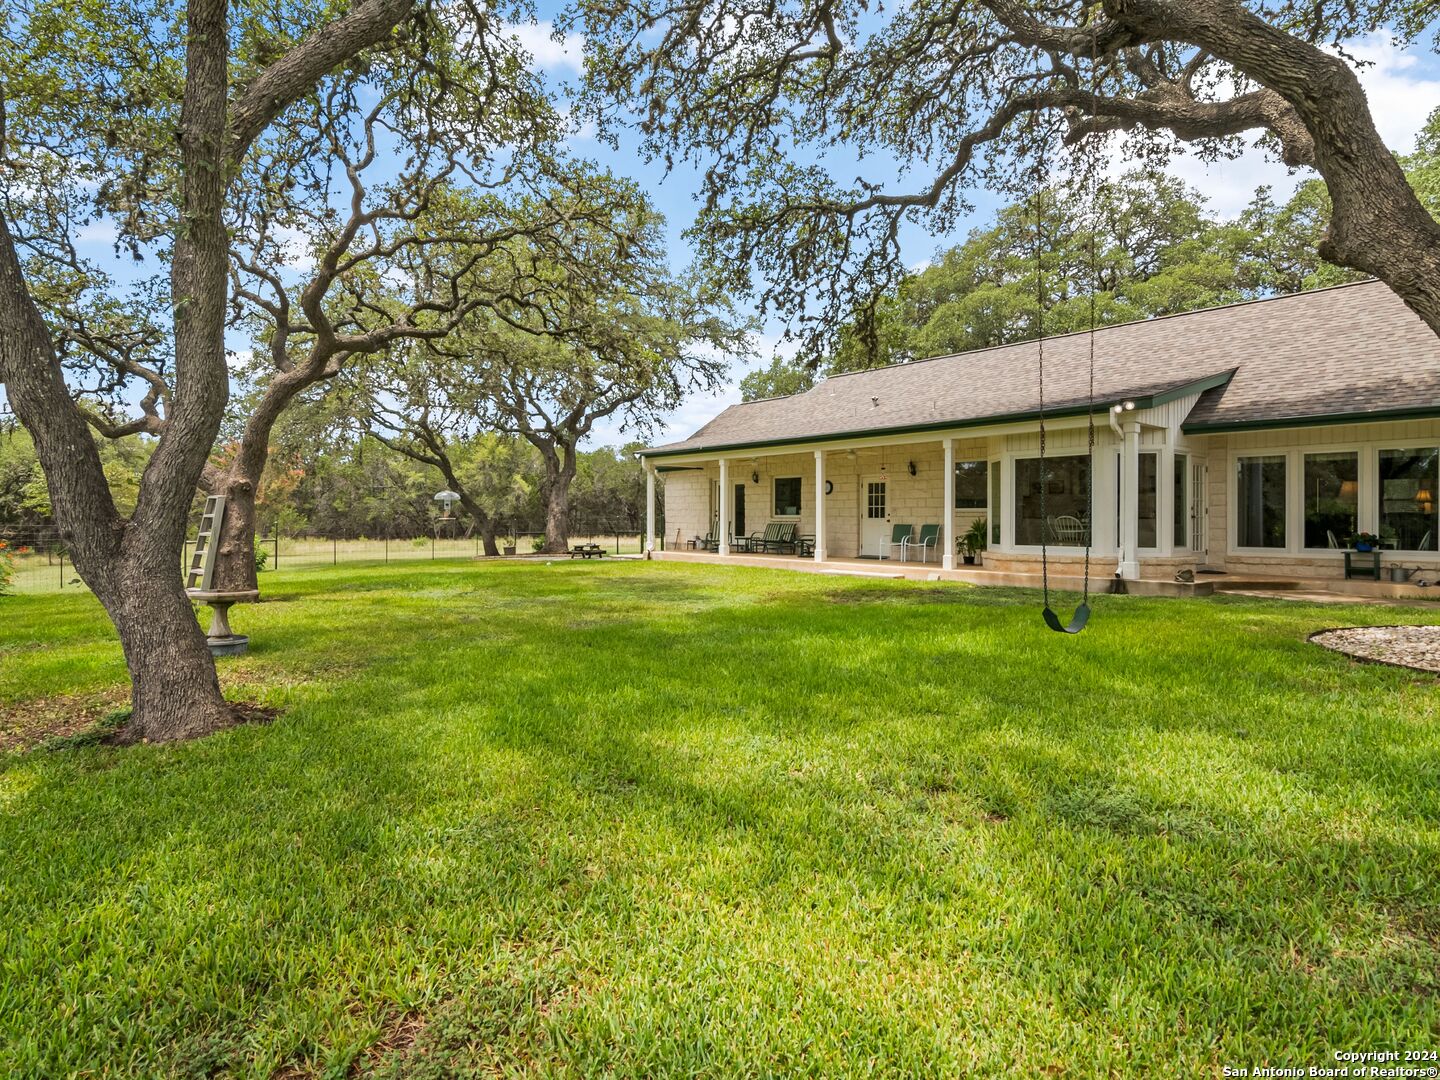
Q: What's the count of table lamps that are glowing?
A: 2